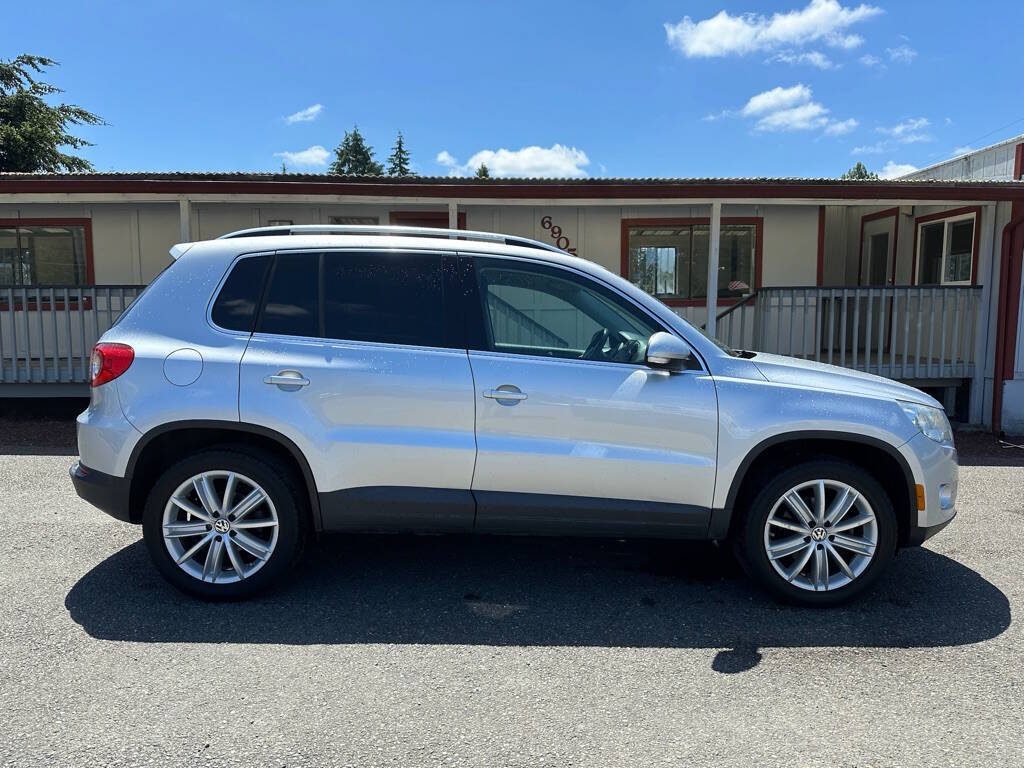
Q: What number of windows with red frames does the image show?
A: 3